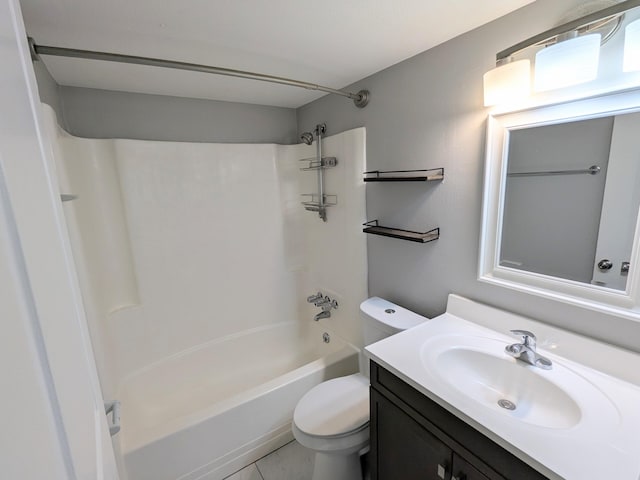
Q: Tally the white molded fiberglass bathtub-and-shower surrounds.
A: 1